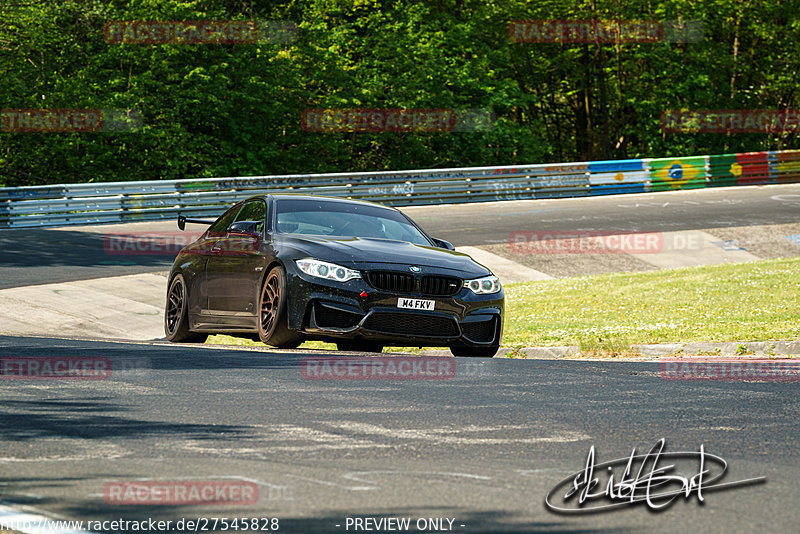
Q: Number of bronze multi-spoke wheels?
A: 2